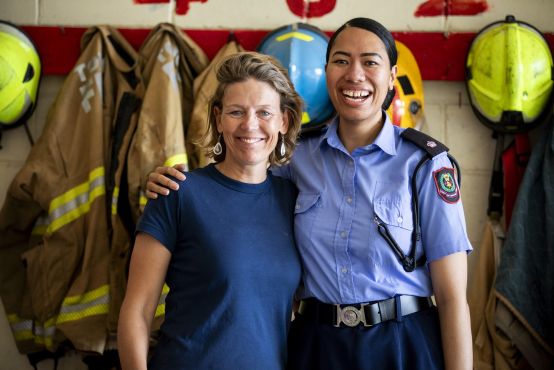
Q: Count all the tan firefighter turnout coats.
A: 3